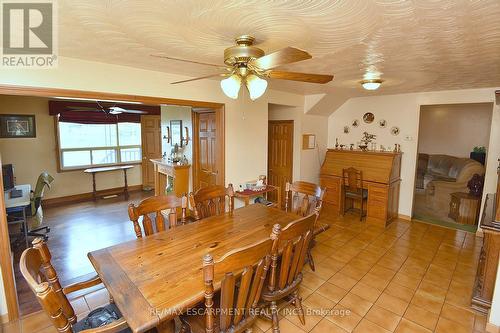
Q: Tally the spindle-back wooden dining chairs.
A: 6